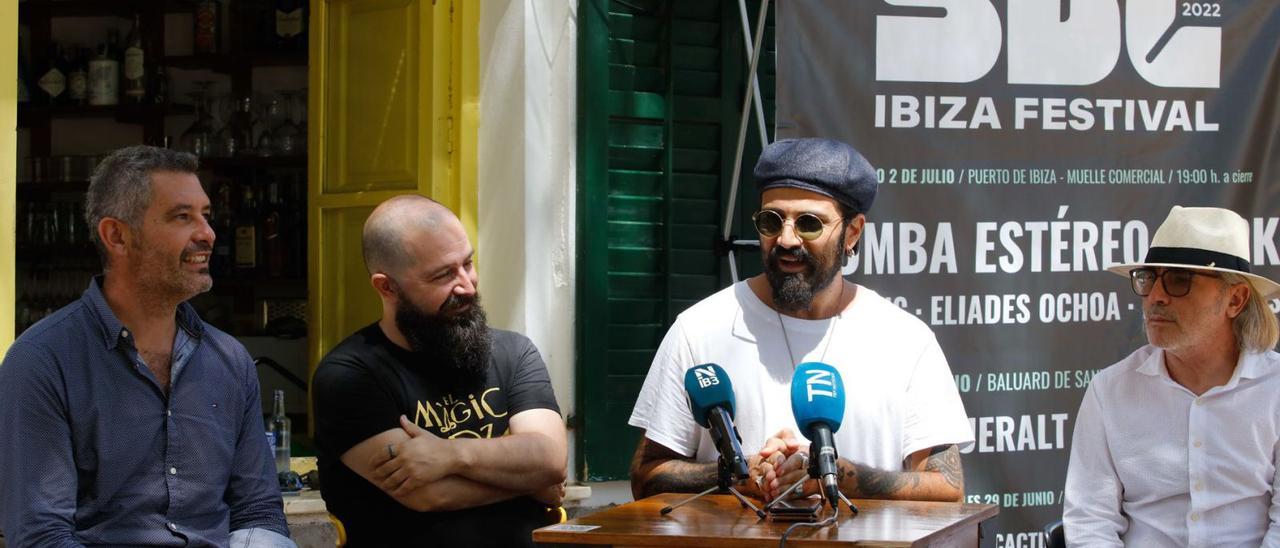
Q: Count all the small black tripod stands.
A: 2